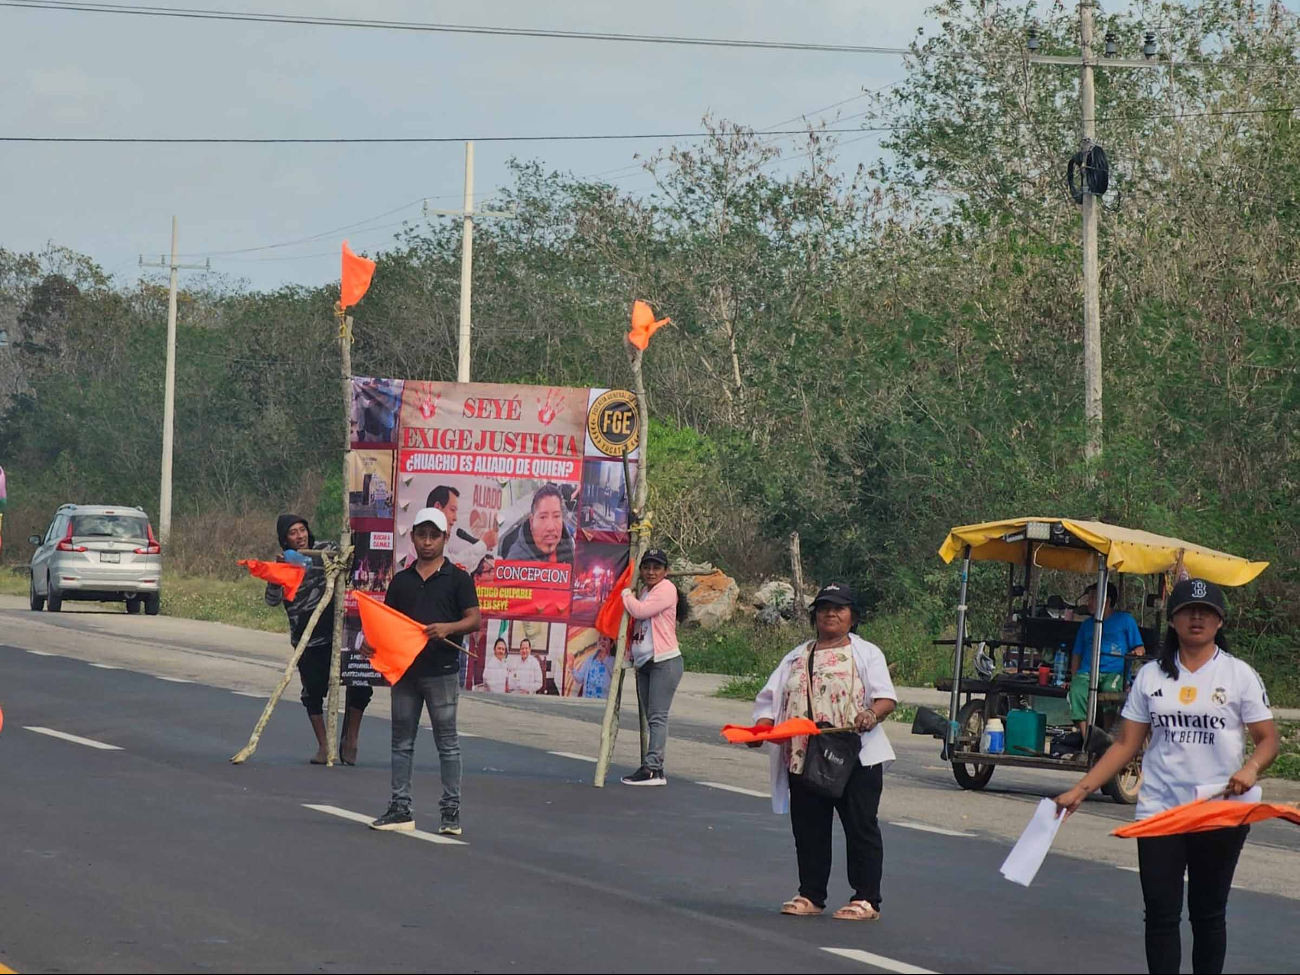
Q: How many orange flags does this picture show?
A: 7